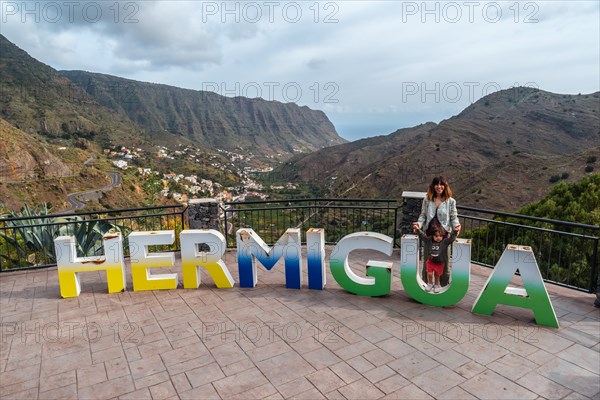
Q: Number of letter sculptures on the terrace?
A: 8